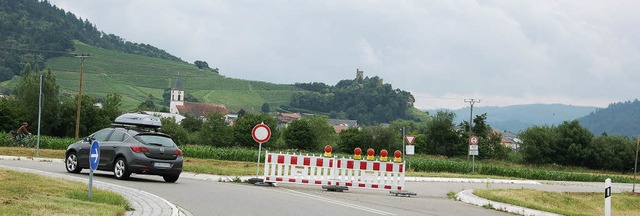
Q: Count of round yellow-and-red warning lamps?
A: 5